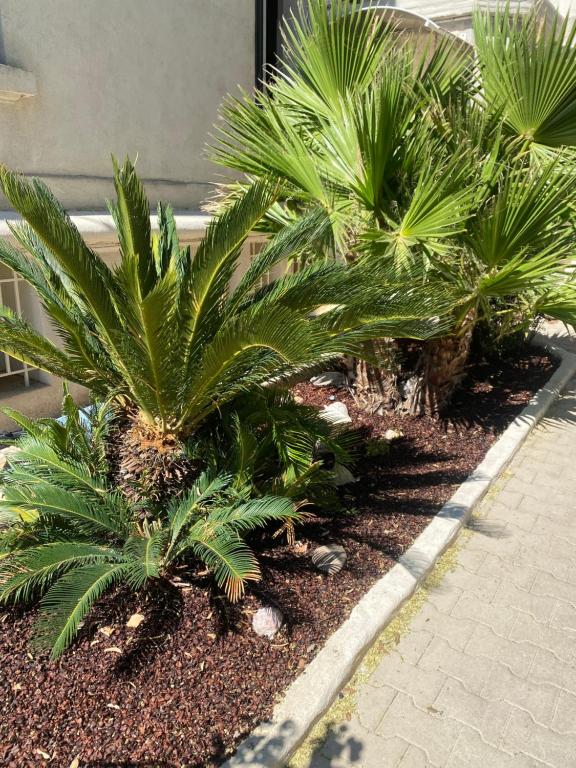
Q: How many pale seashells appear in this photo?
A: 2